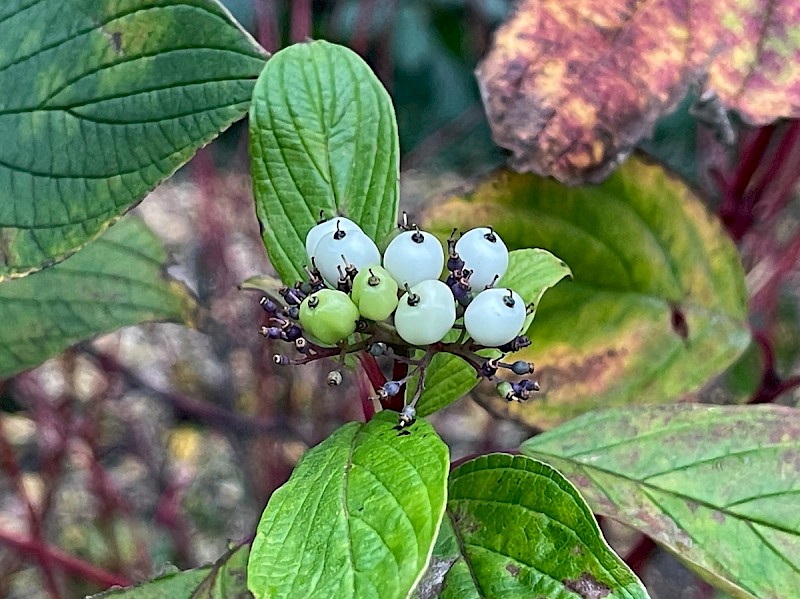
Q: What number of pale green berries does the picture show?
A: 2